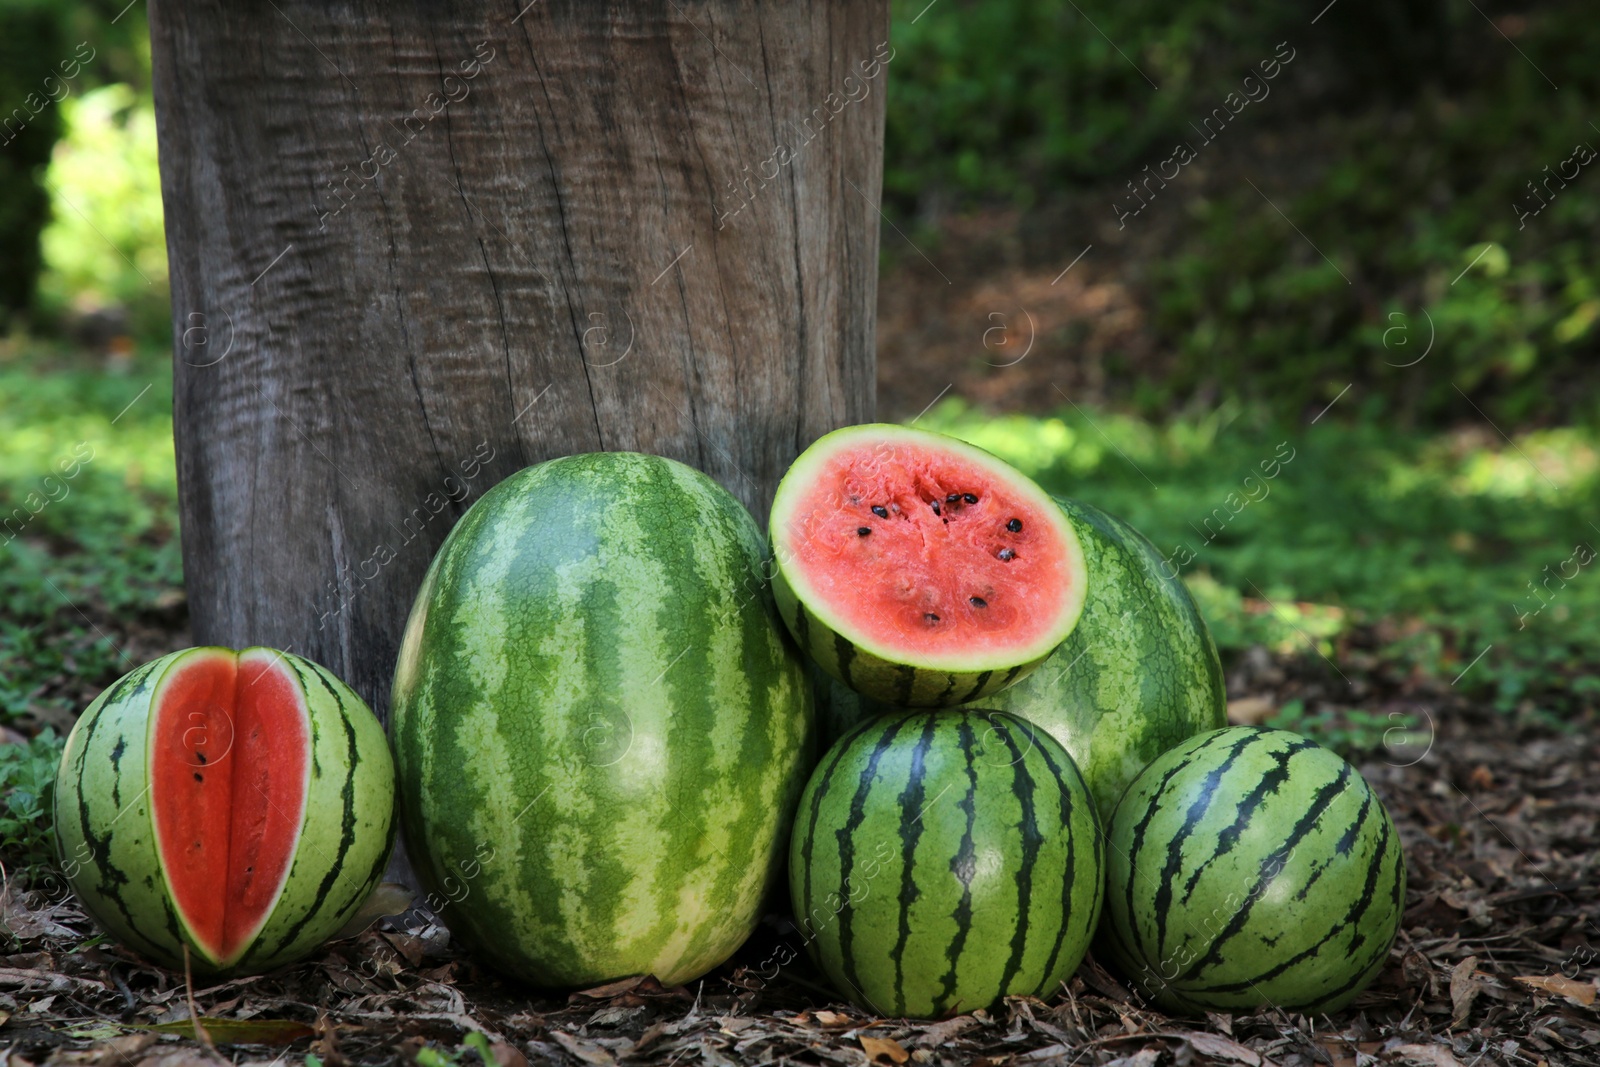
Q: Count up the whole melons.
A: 4